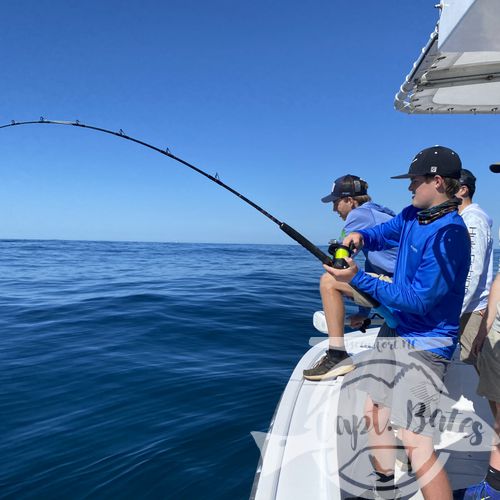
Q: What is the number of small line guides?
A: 6